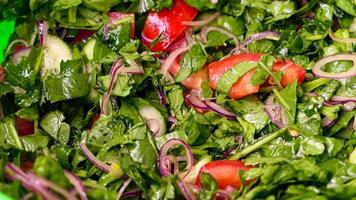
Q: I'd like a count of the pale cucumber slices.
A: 3